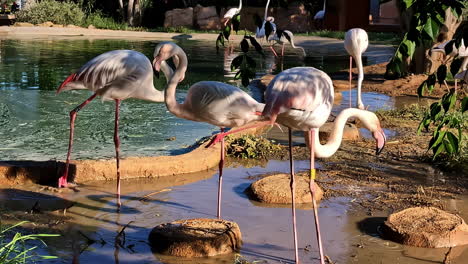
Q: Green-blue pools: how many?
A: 1